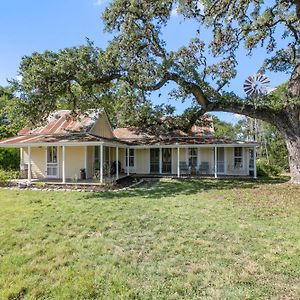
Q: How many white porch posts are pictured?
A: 8